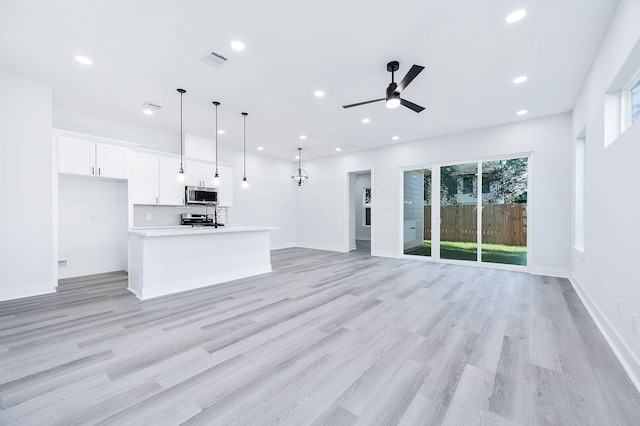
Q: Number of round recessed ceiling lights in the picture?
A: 14